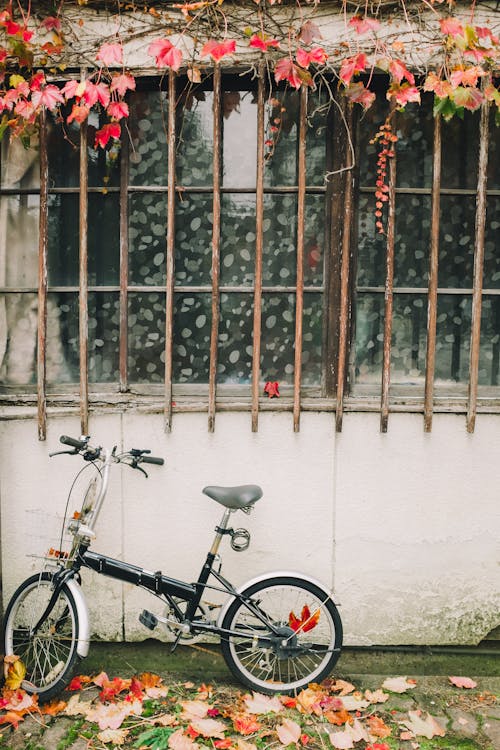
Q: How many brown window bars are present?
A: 11